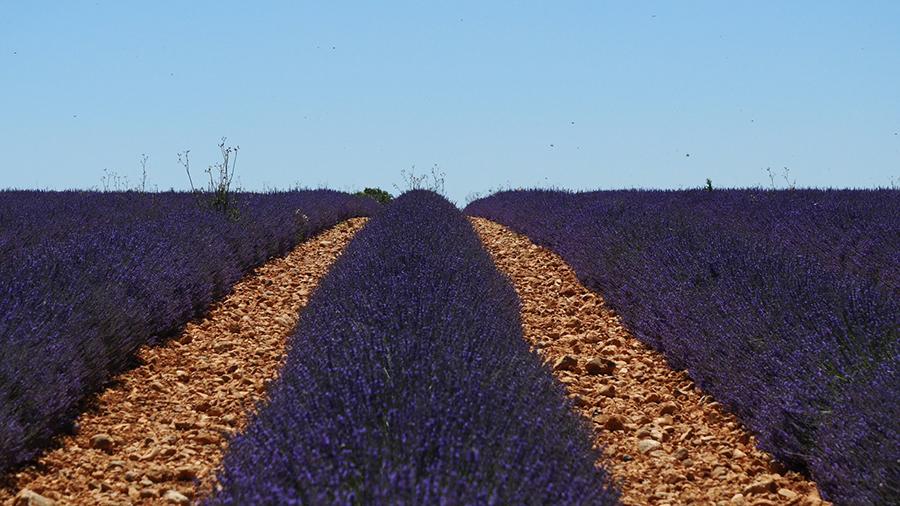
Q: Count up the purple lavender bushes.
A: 3